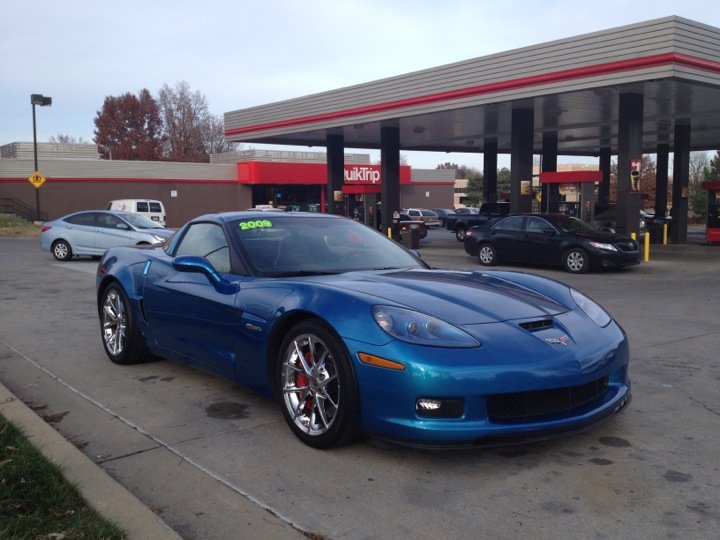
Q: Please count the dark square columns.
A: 9